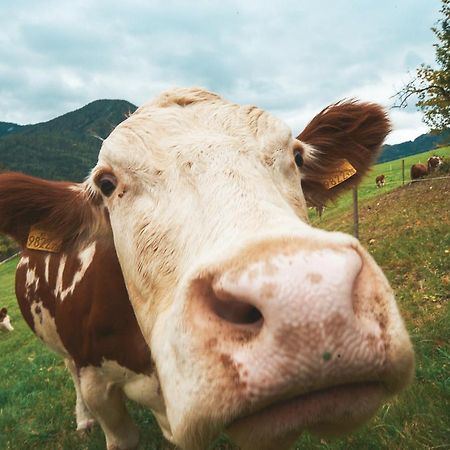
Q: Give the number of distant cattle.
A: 4